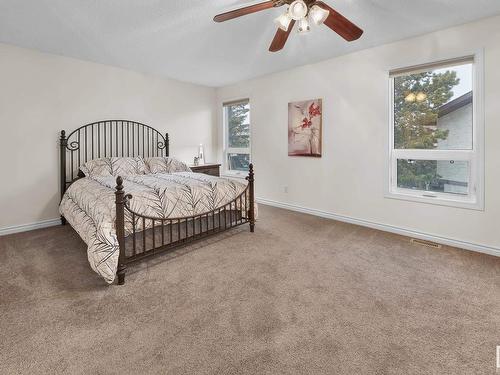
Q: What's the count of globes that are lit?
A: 4